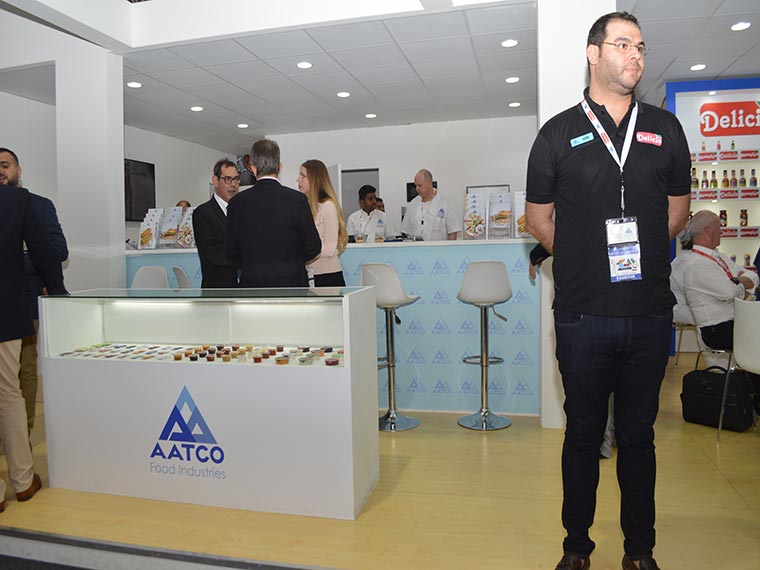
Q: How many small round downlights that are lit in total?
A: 11